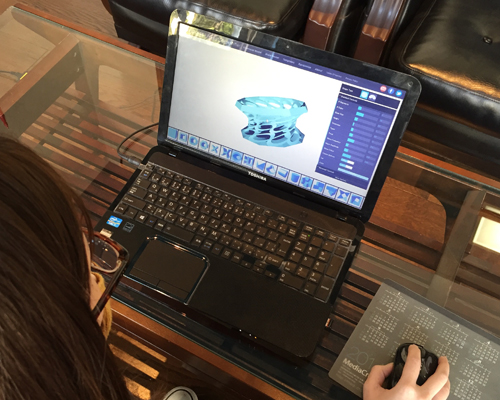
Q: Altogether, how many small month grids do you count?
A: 11